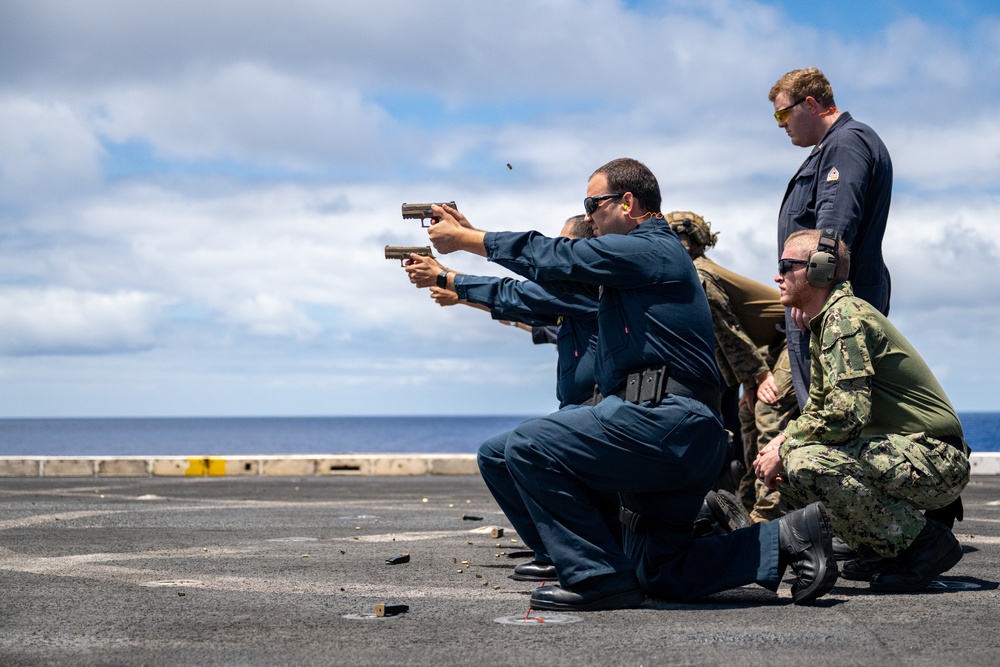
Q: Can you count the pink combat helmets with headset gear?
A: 0